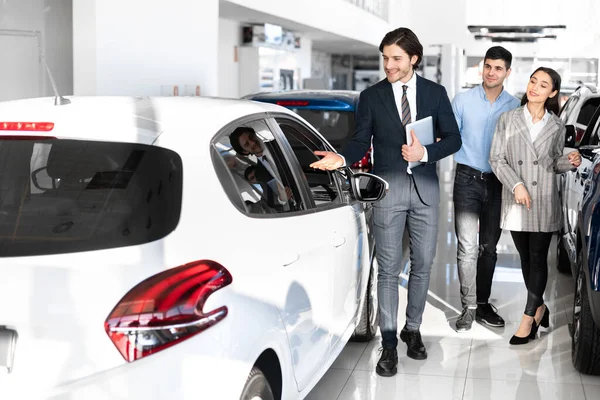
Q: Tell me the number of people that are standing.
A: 3